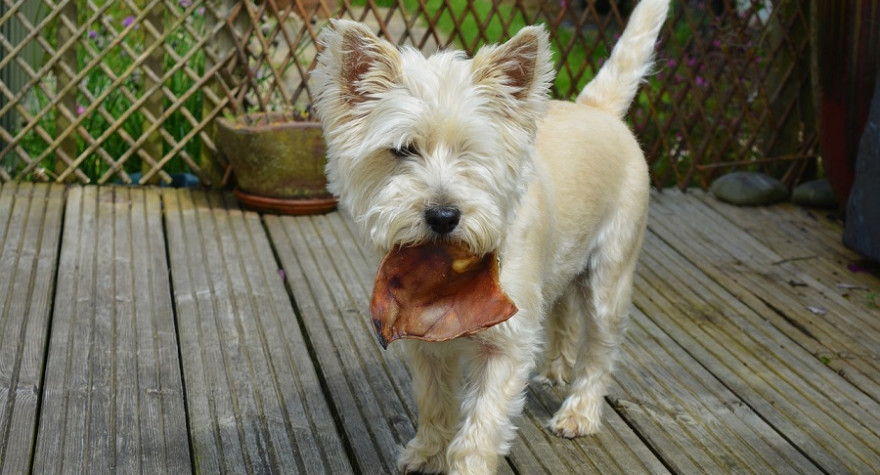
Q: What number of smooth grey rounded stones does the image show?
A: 2